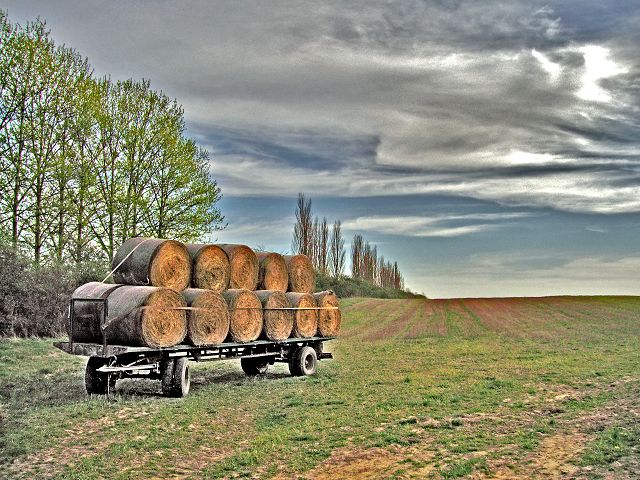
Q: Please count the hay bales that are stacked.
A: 11